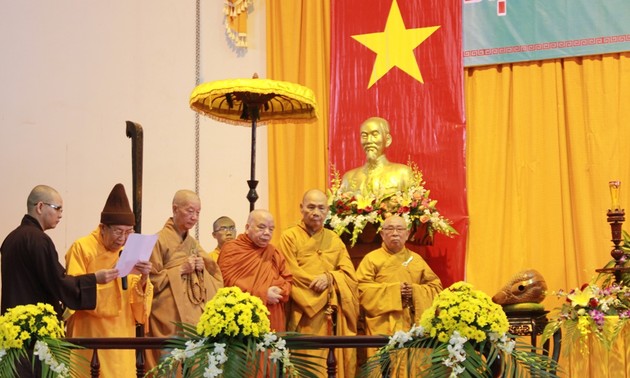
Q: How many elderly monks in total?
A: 5